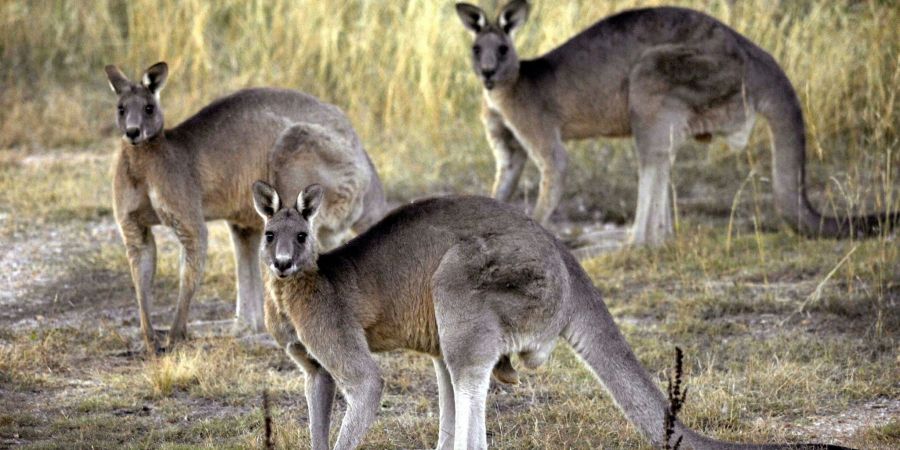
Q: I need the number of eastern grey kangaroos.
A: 3